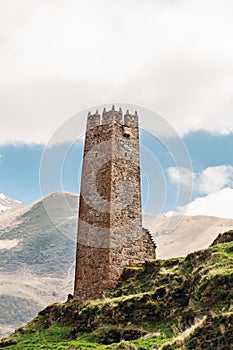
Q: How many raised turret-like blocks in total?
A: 3